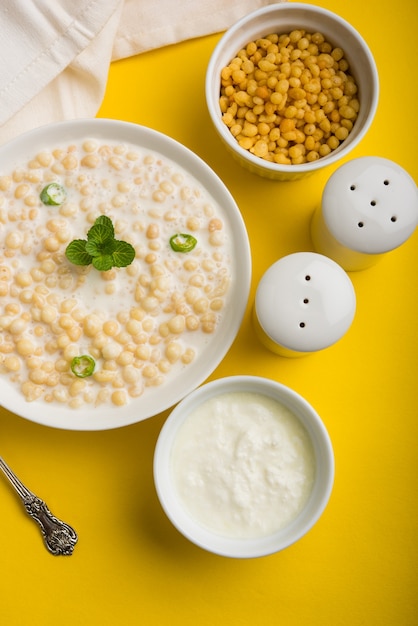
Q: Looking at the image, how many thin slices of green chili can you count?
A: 3